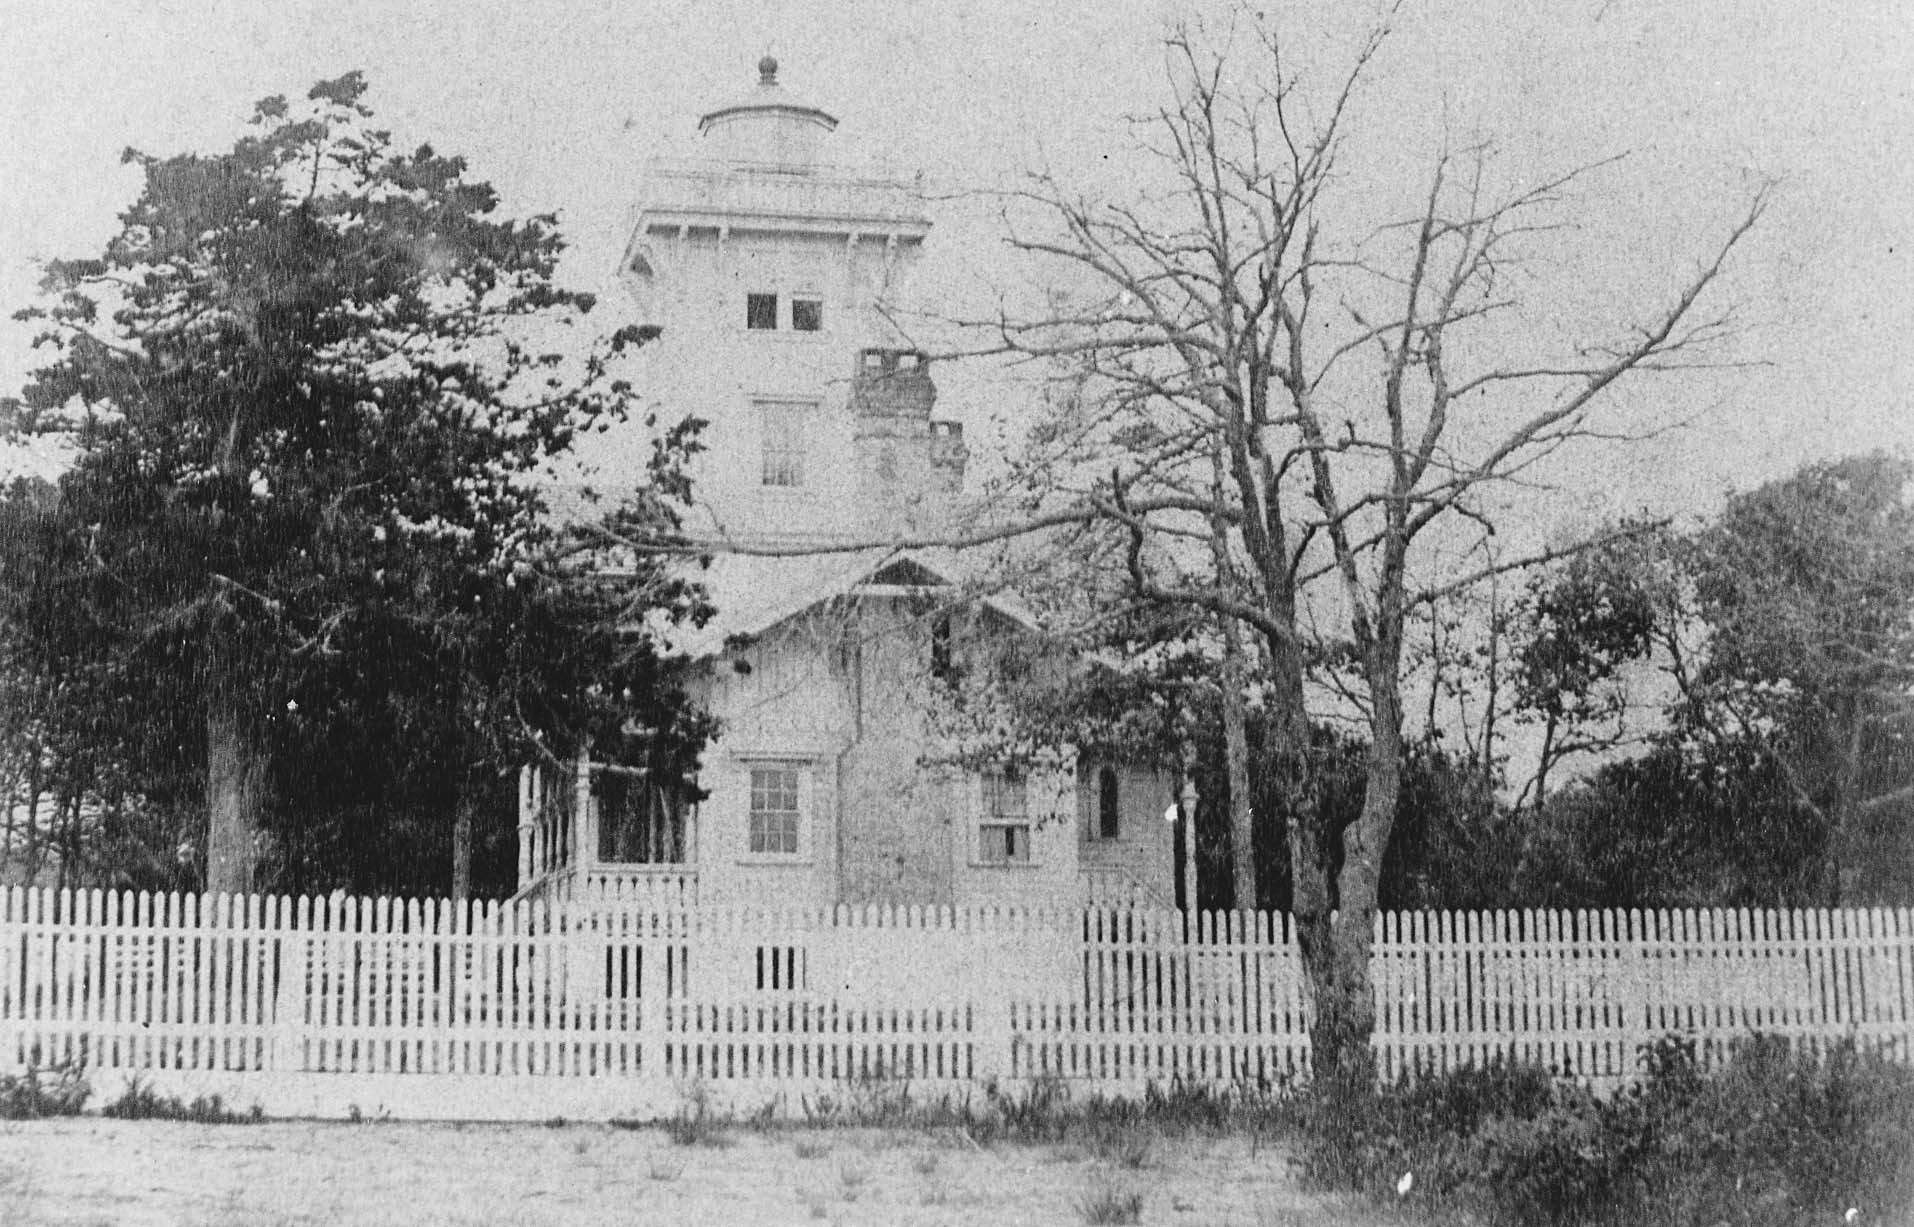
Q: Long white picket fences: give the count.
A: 1